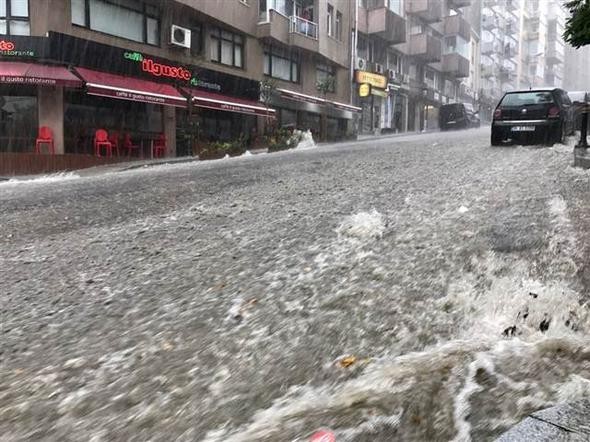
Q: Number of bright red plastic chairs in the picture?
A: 5